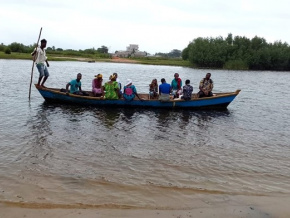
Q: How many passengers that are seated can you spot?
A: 10